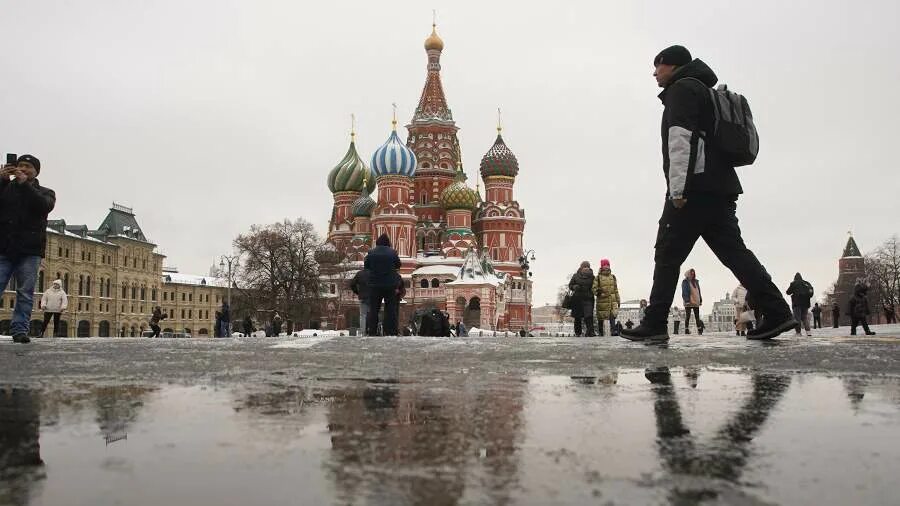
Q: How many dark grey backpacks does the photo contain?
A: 1